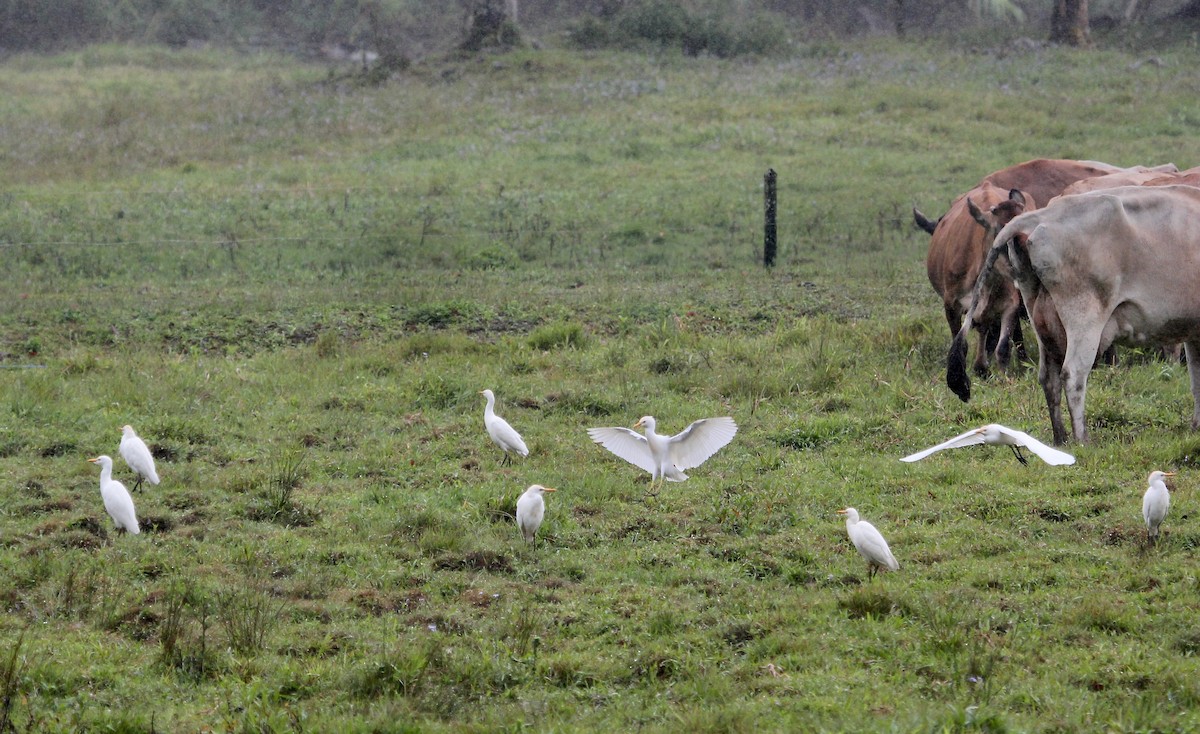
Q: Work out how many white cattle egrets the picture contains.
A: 8